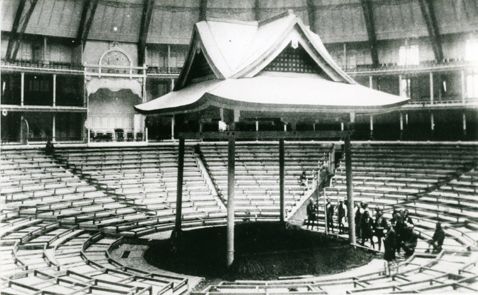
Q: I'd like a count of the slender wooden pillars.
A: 4